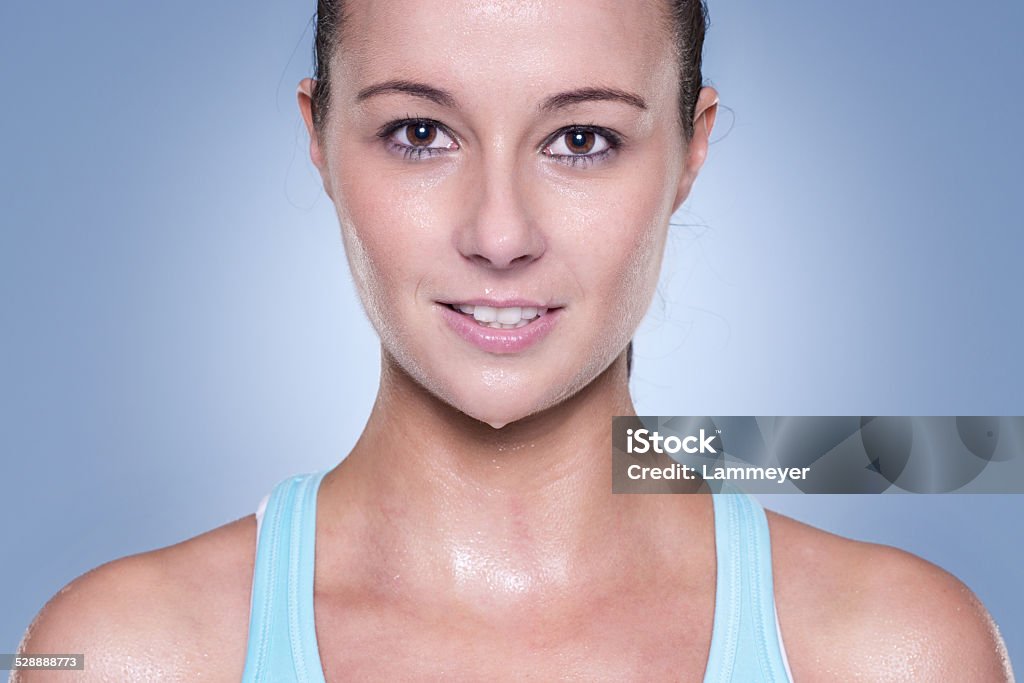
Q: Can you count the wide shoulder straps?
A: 2